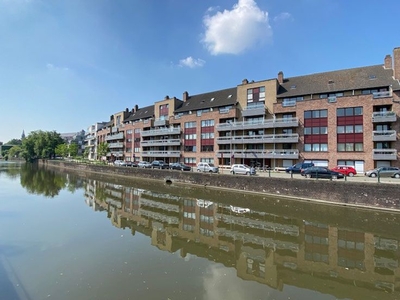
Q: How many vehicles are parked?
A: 11